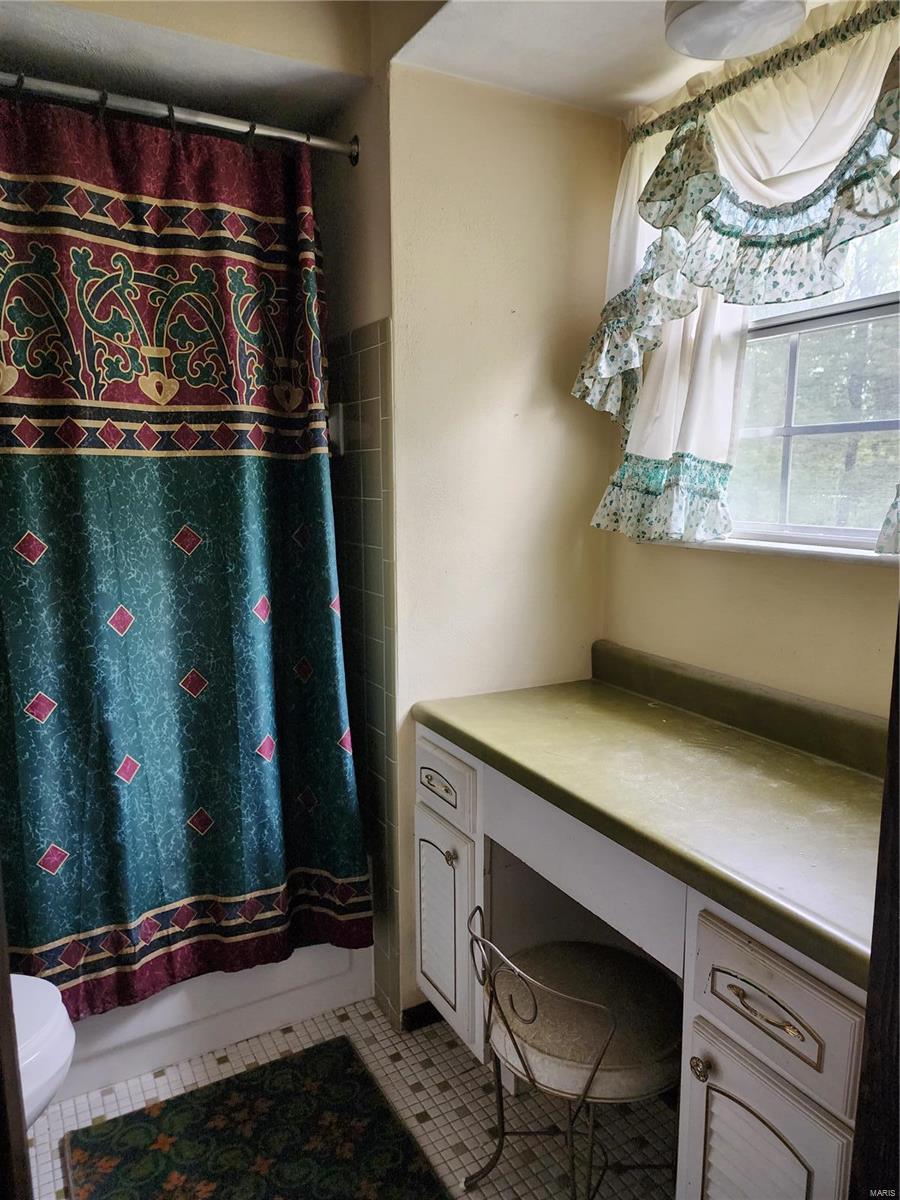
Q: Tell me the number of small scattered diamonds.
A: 15